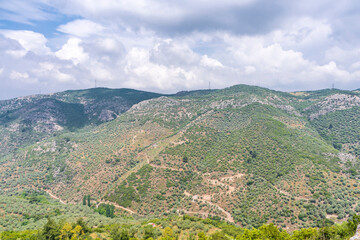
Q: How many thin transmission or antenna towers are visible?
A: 3